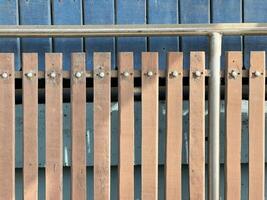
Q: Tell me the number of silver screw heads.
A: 11